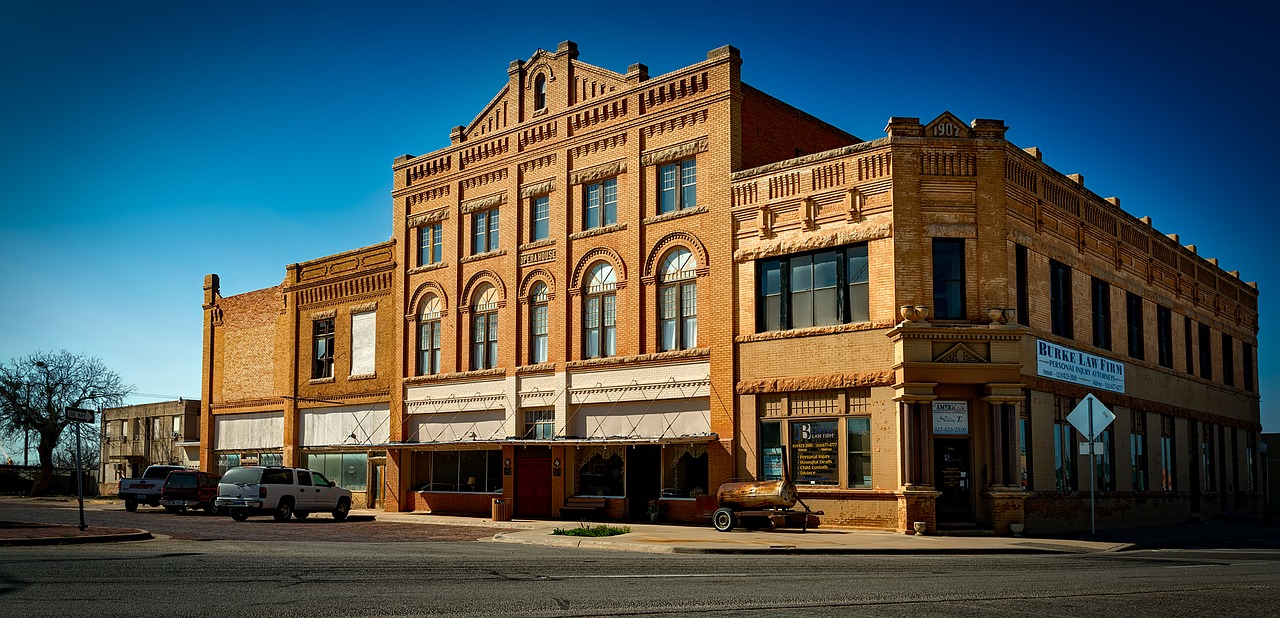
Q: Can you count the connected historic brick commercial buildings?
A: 3